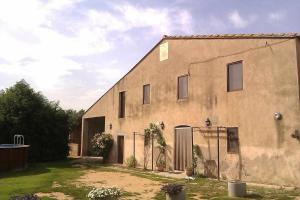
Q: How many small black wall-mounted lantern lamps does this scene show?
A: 3